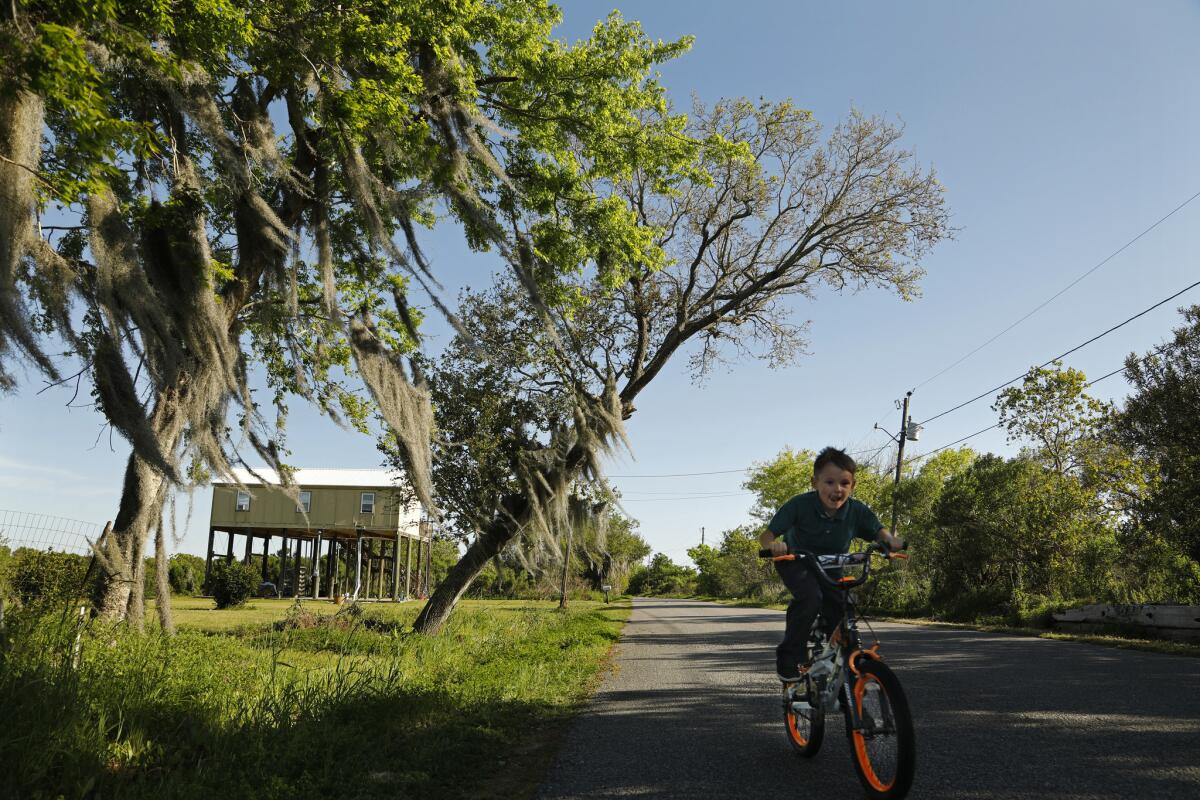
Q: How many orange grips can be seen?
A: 2